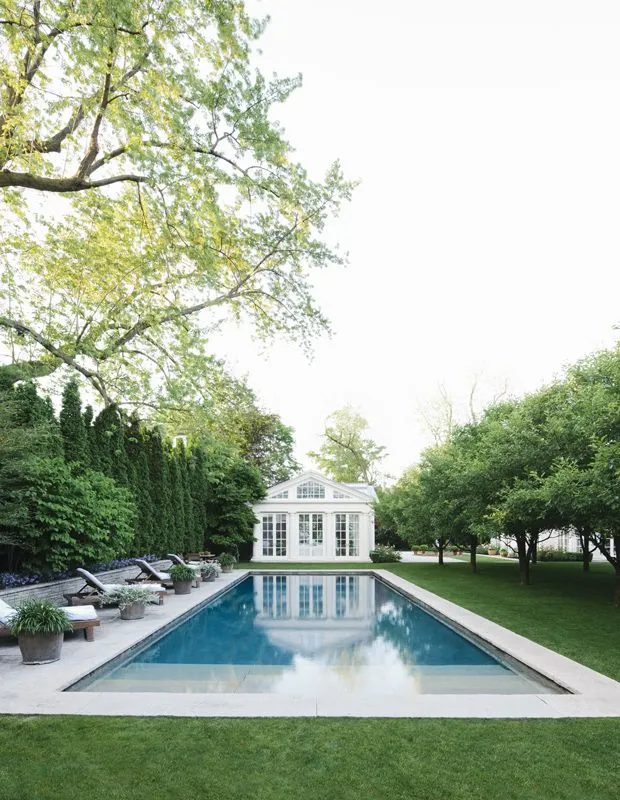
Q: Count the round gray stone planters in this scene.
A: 5